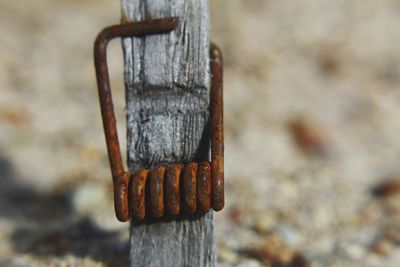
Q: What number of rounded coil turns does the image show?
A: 7